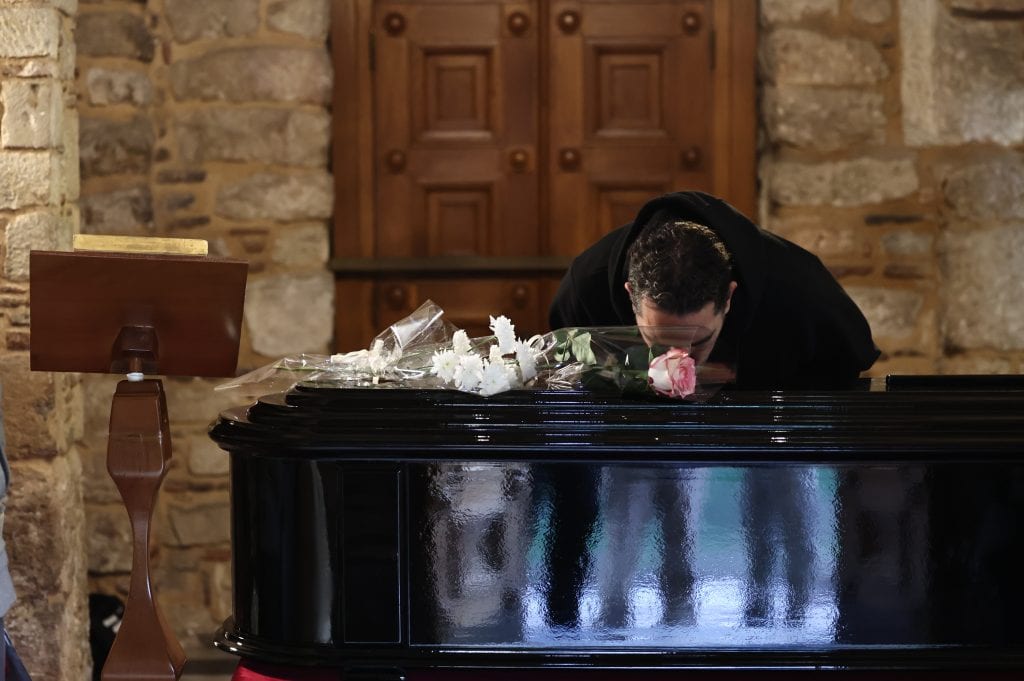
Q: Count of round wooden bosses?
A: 10